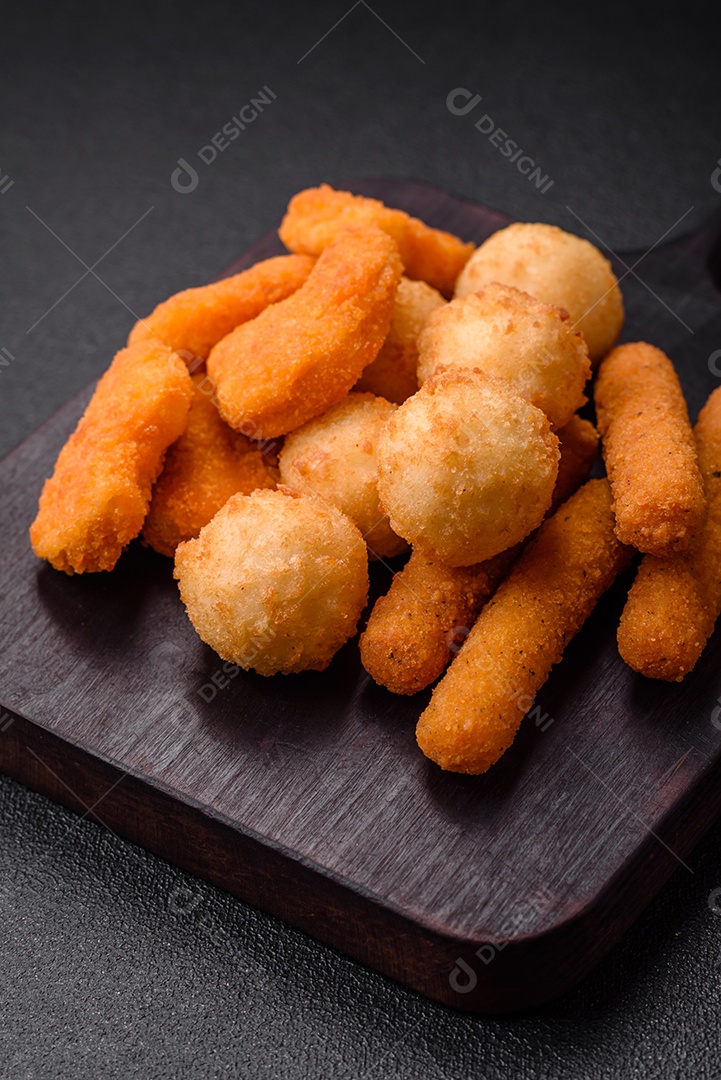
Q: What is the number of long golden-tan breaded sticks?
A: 4